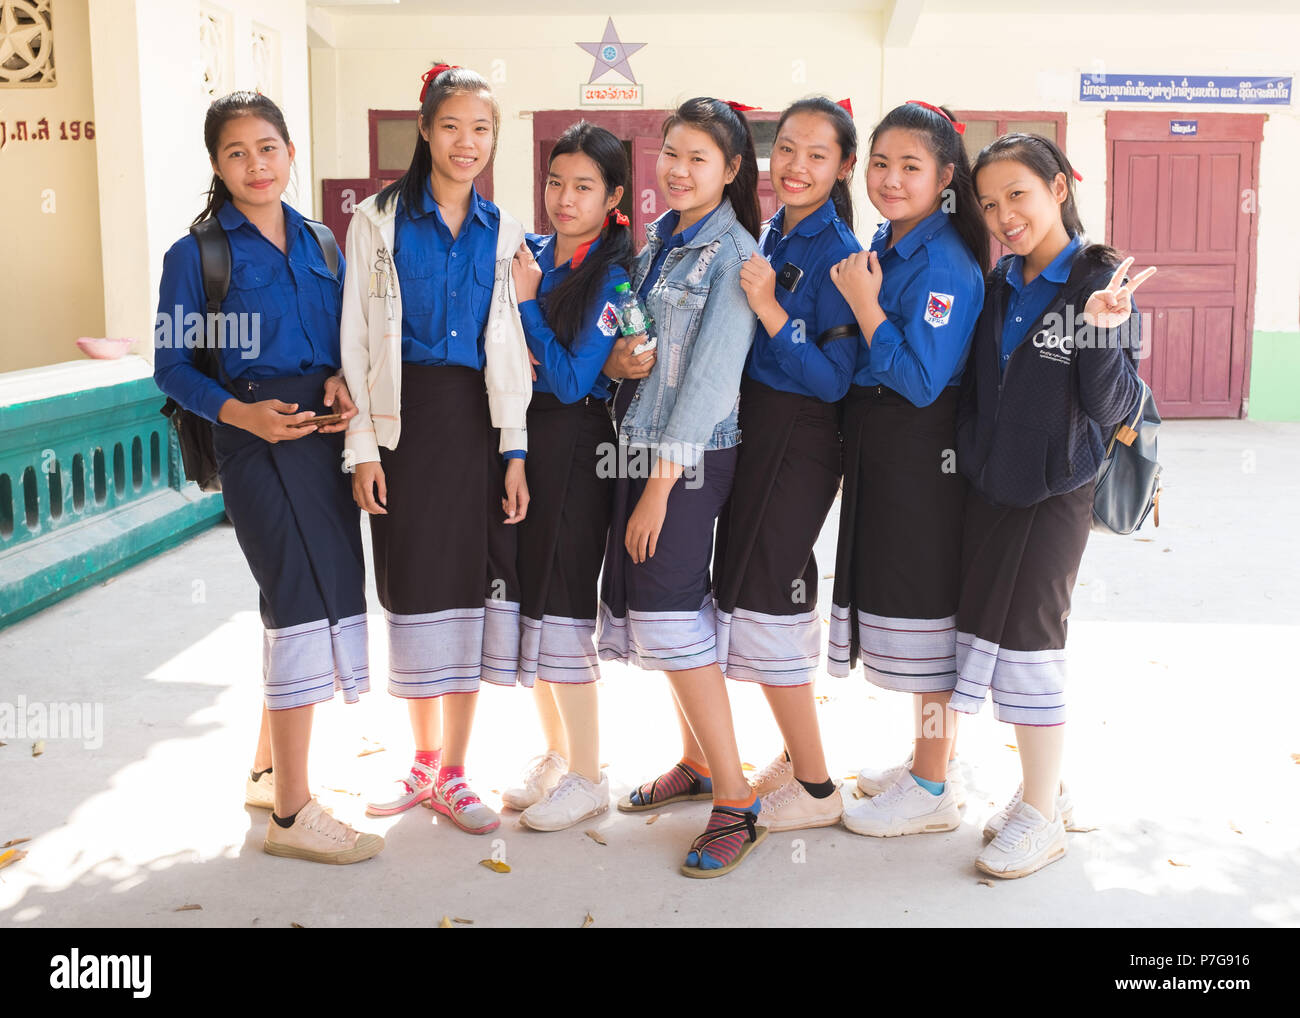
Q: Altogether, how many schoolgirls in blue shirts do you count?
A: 7